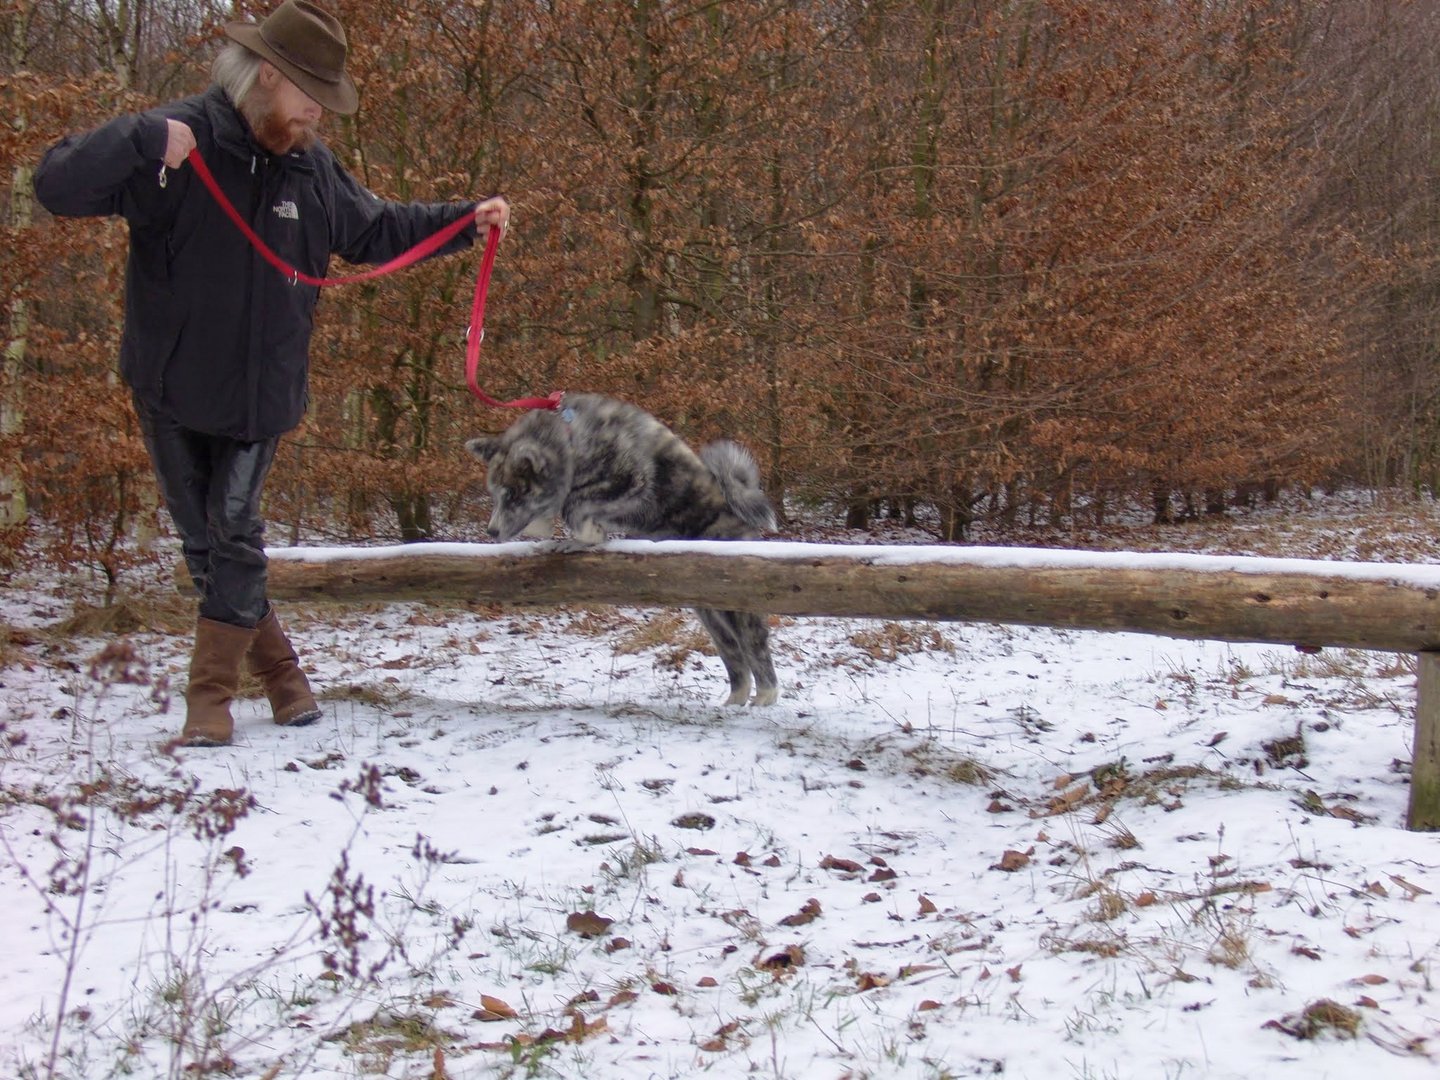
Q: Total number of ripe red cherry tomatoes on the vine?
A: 0